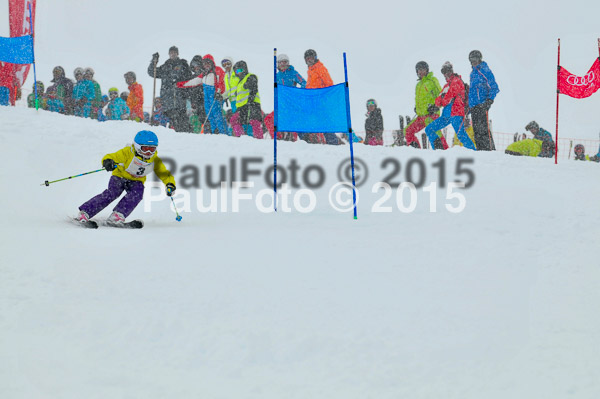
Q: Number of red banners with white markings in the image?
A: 2